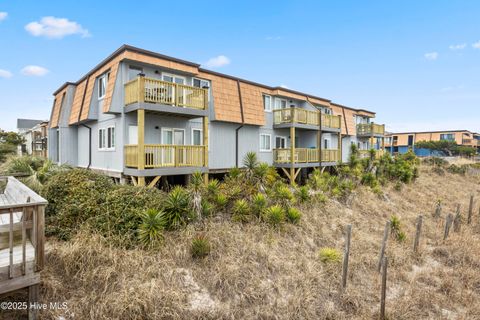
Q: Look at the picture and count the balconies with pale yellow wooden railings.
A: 6